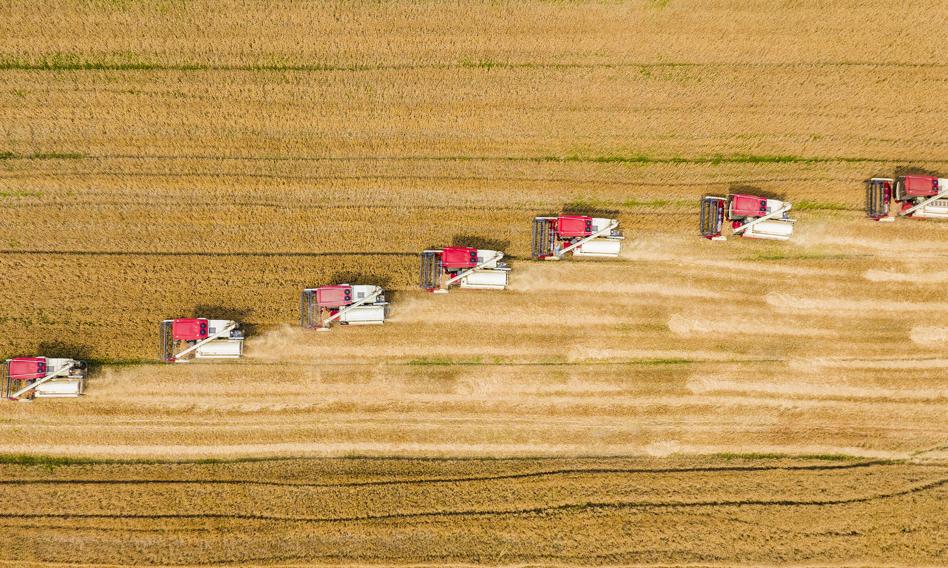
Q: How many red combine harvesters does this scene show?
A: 7